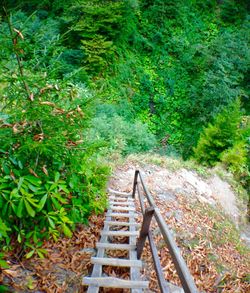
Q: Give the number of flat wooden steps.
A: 10